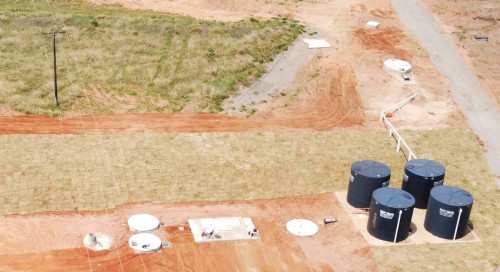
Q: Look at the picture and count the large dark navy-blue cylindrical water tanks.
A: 4